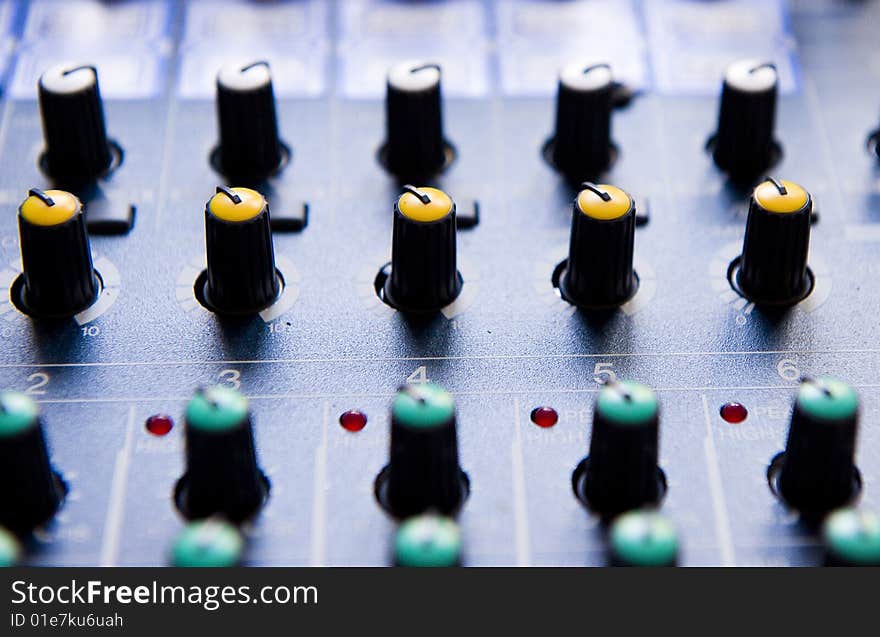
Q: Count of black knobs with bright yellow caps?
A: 5